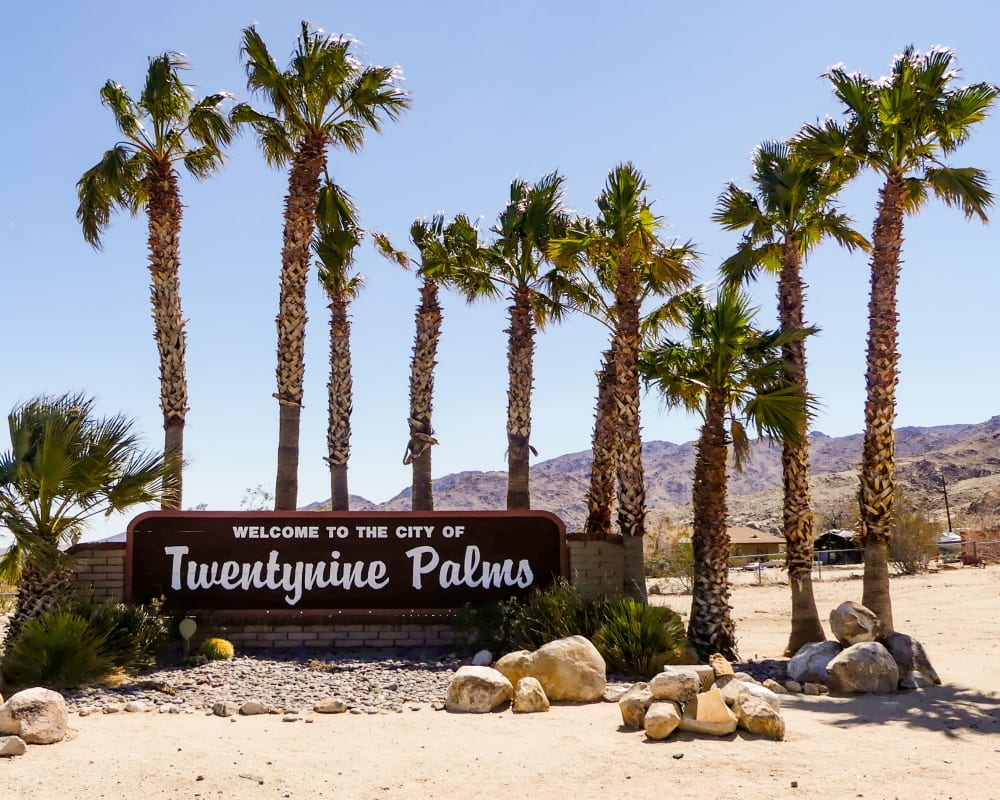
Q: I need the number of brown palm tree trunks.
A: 11